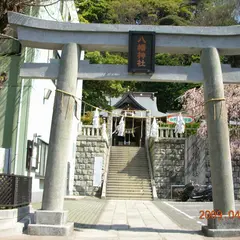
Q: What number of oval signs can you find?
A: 1